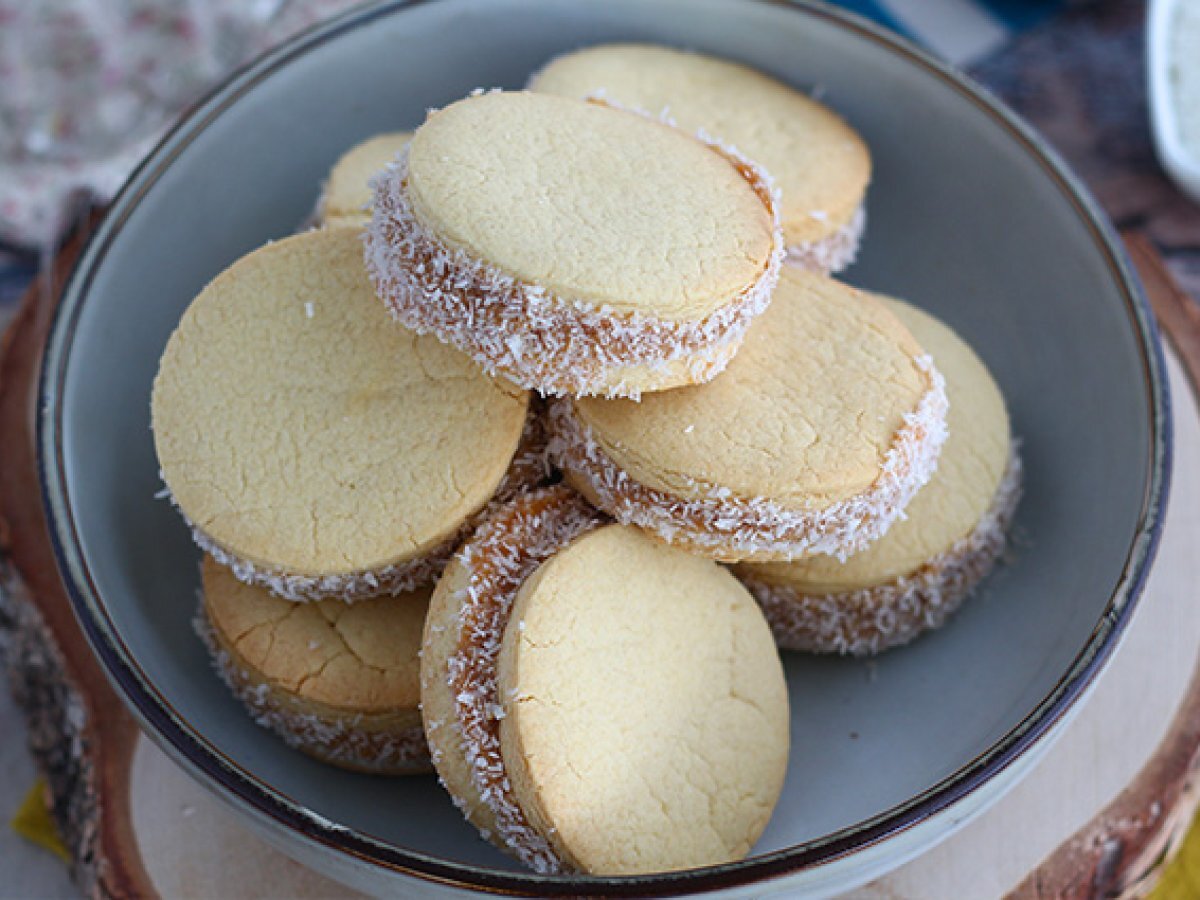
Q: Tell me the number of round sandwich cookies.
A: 8